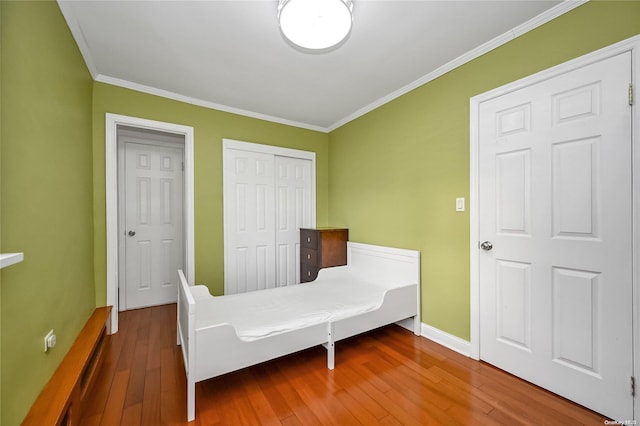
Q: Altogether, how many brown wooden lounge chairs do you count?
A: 0